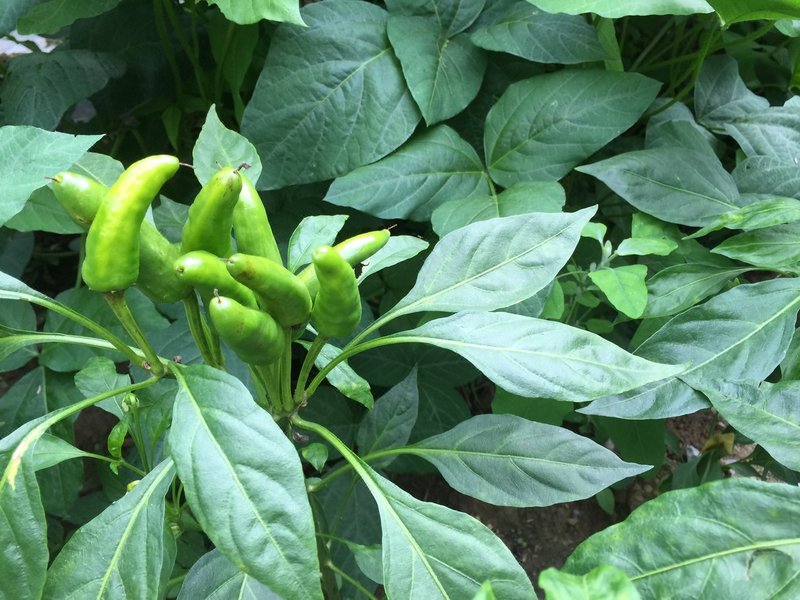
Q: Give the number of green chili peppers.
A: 9